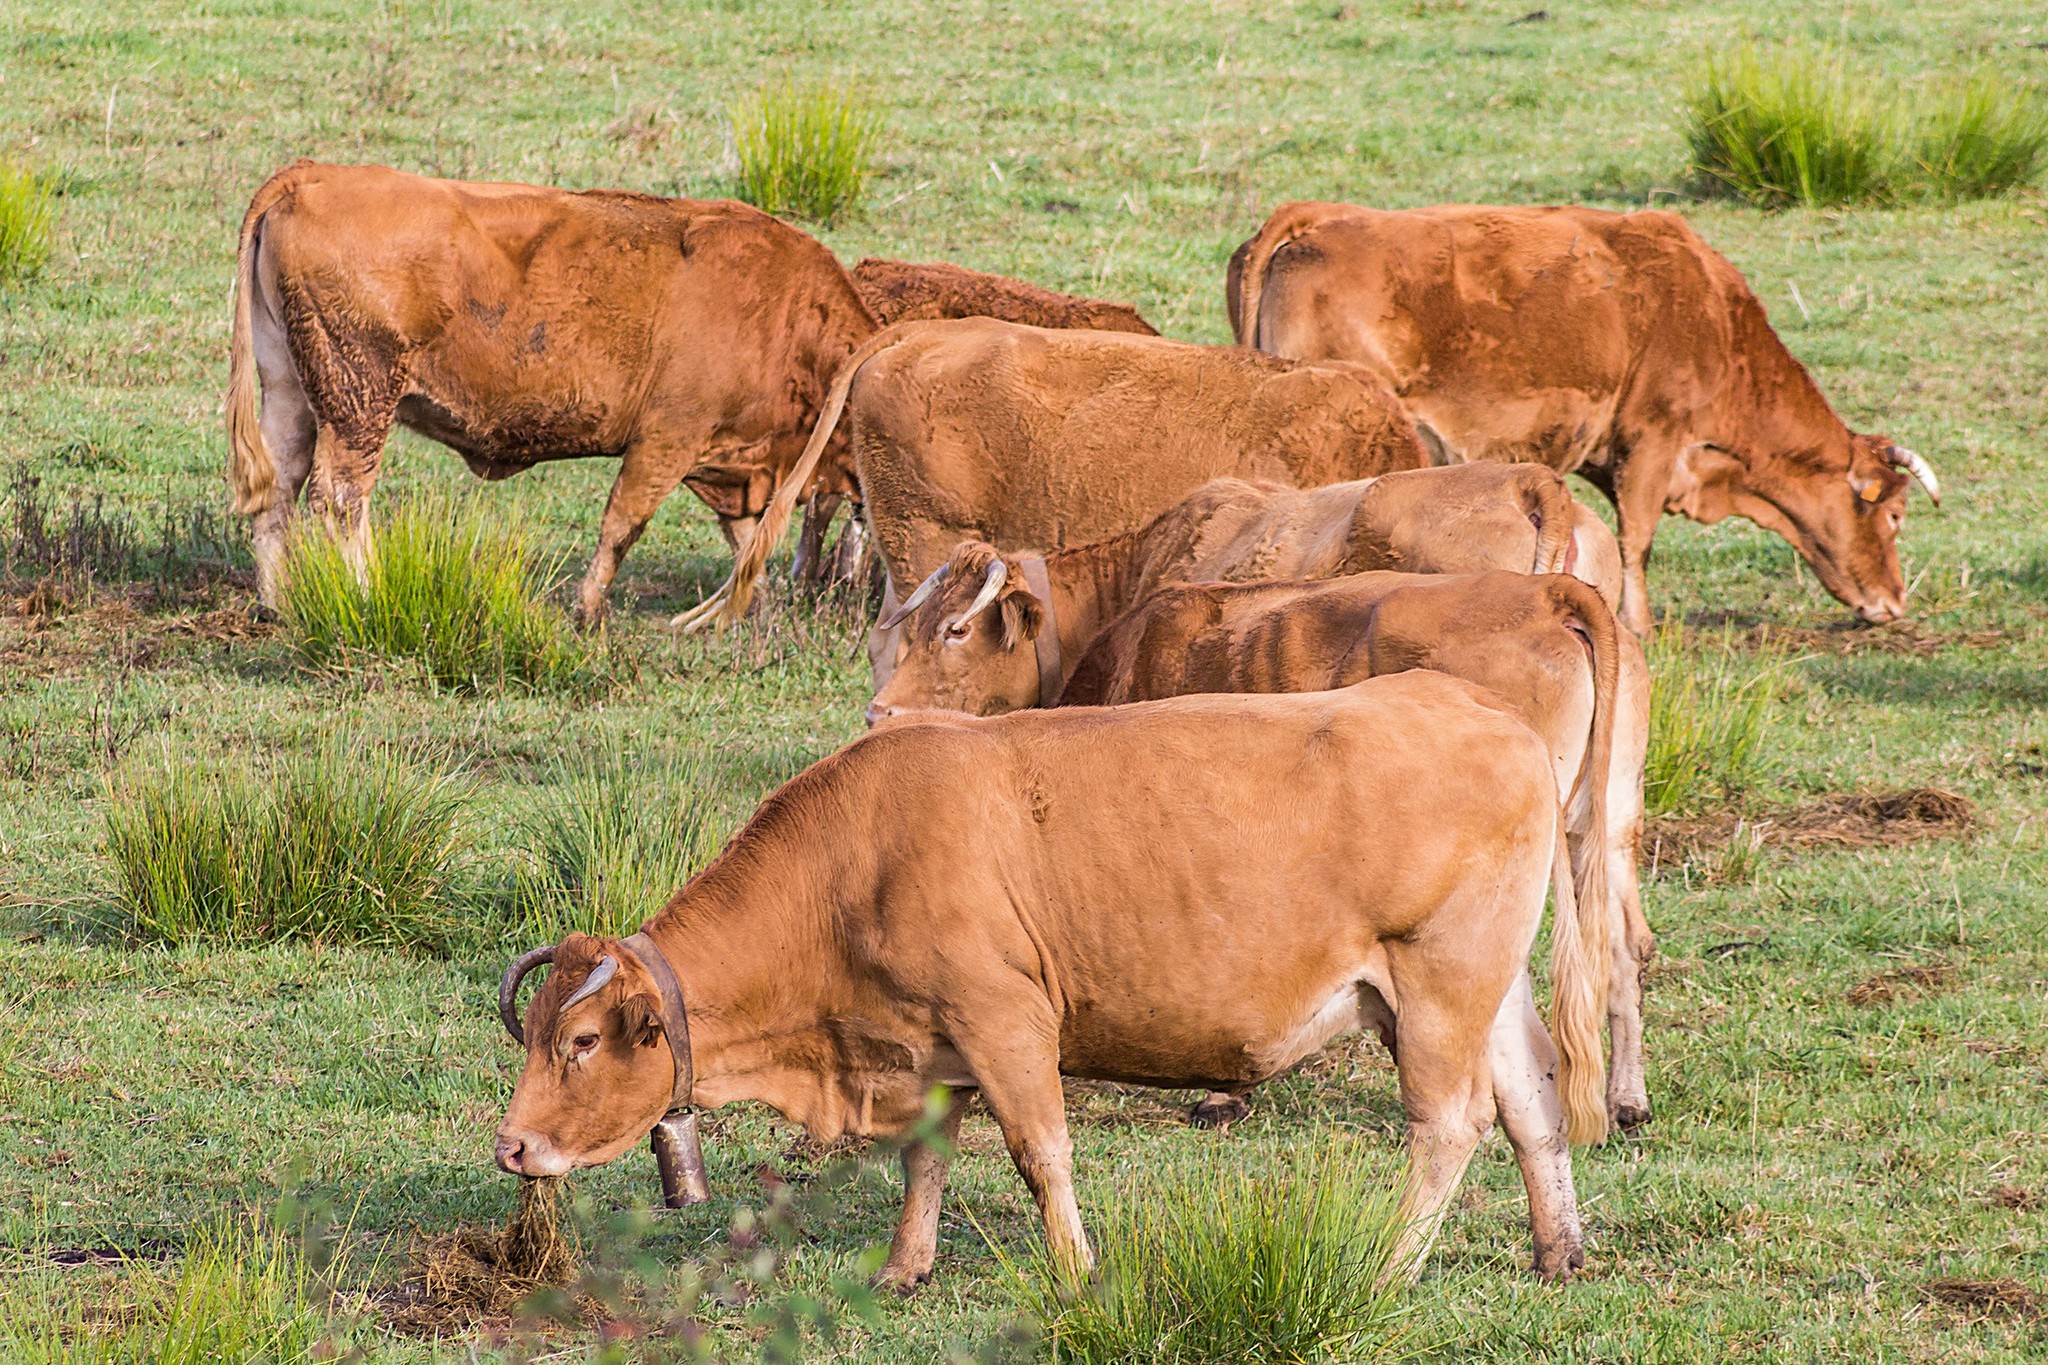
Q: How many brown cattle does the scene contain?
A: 7